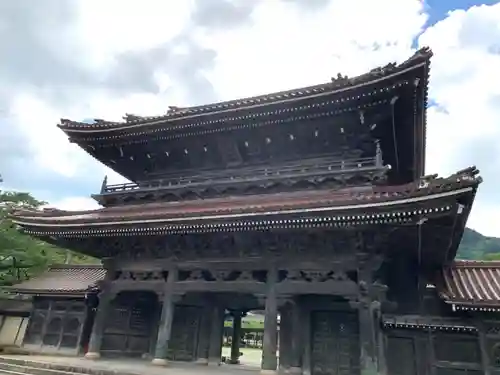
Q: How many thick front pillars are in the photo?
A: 4